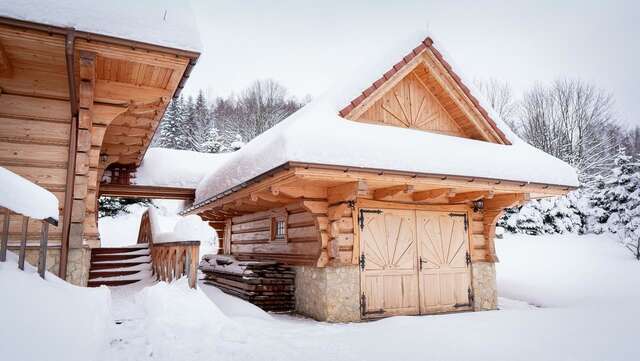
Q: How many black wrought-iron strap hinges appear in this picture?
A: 6